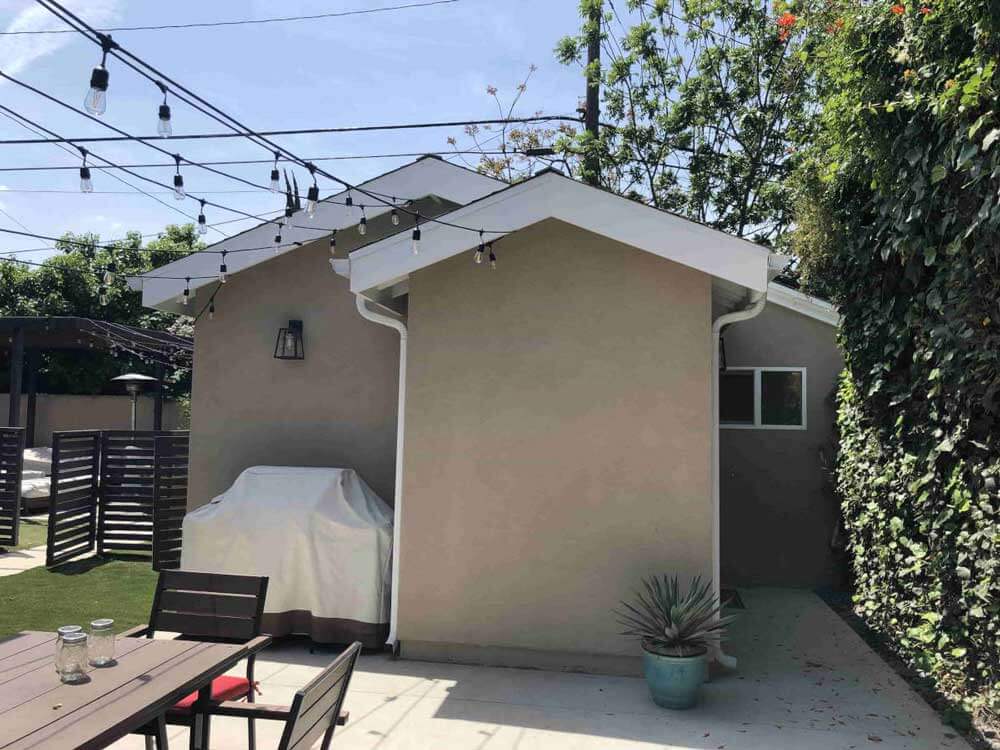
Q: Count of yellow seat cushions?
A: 0